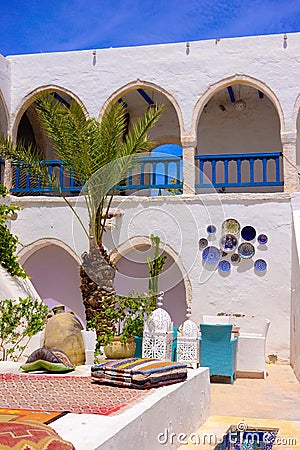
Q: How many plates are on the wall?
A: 11